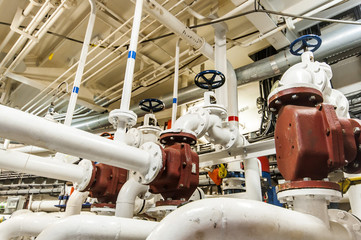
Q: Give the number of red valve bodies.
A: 3